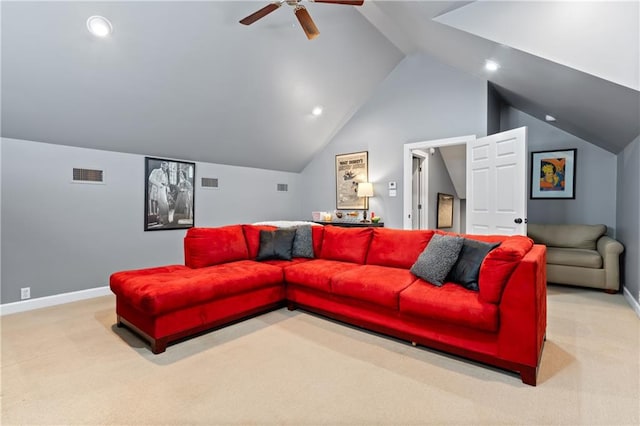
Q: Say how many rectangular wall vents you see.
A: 3